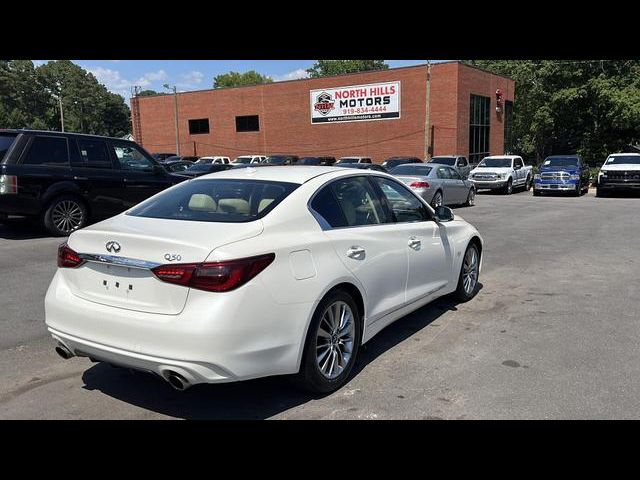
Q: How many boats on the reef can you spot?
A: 0